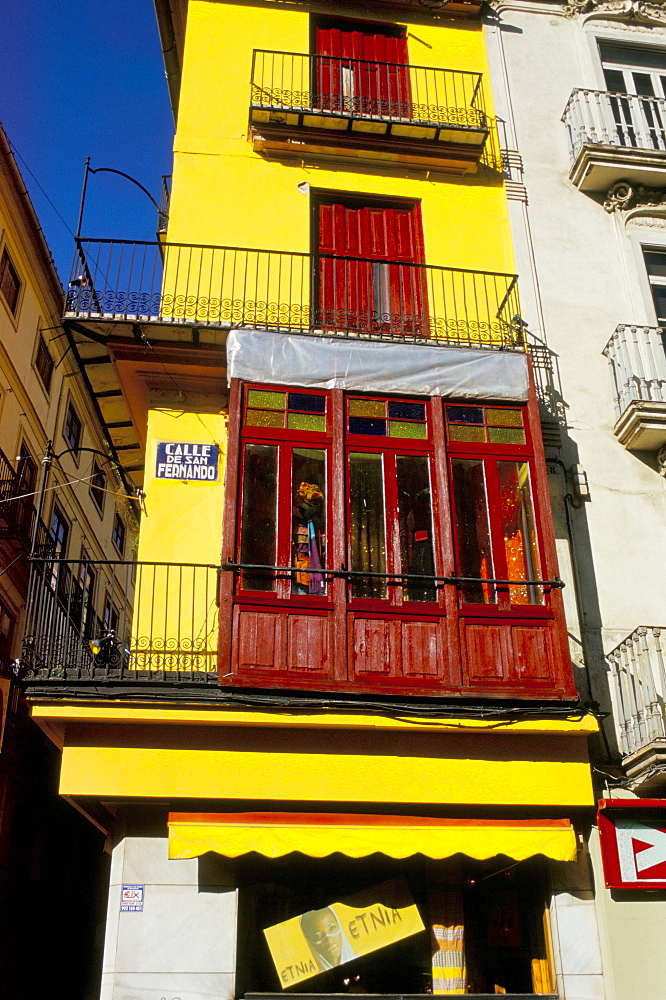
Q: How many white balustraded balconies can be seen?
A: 3